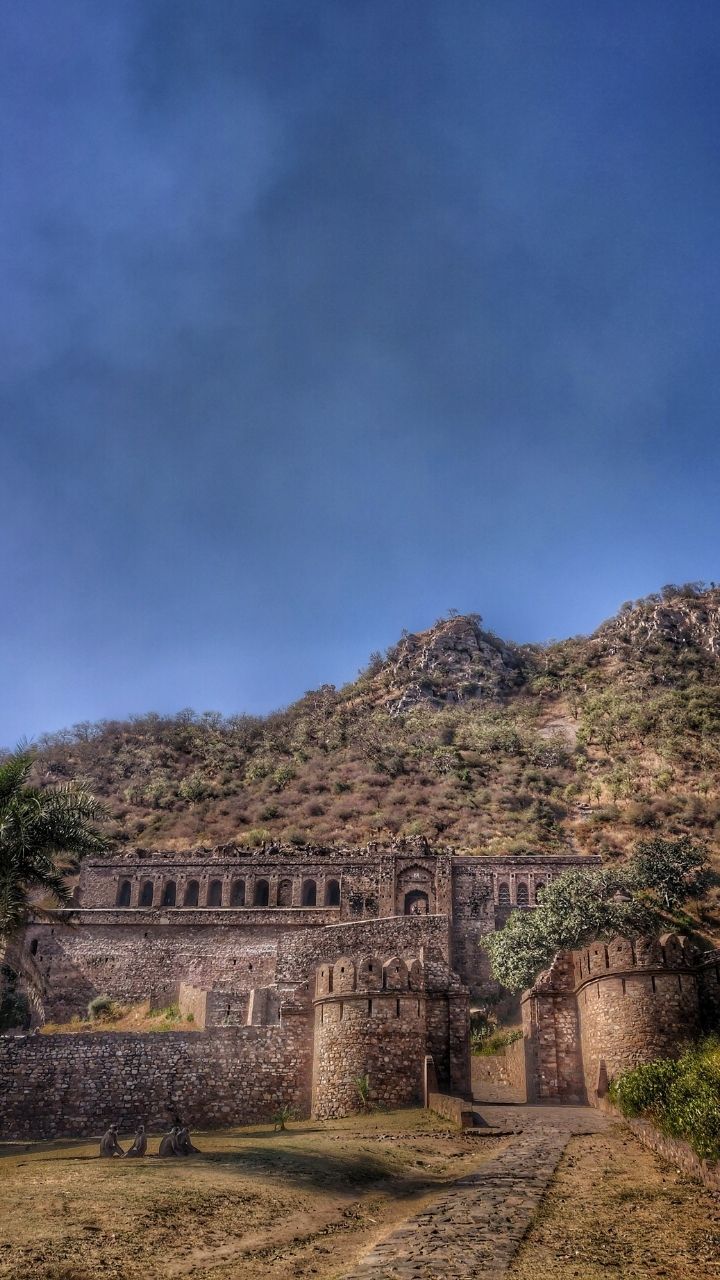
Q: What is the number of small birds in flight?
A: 0